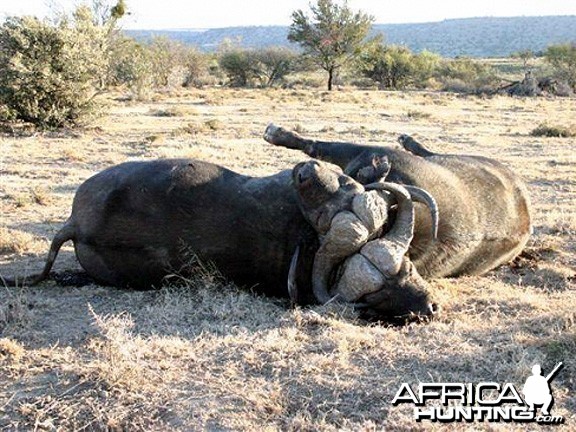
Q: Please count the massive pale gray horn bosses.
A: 4